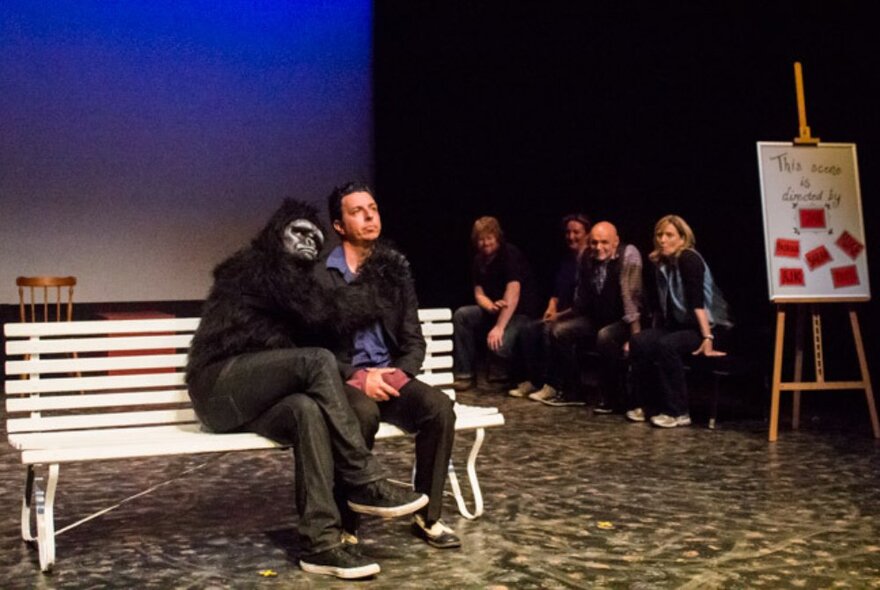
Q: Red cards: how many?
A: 6